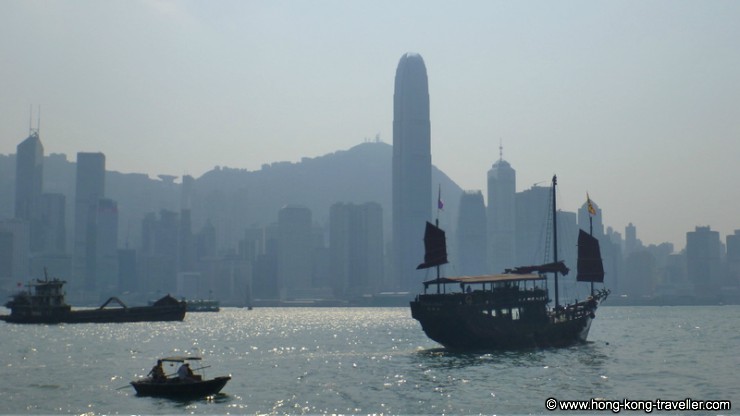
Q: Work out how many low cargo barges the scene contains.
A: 1